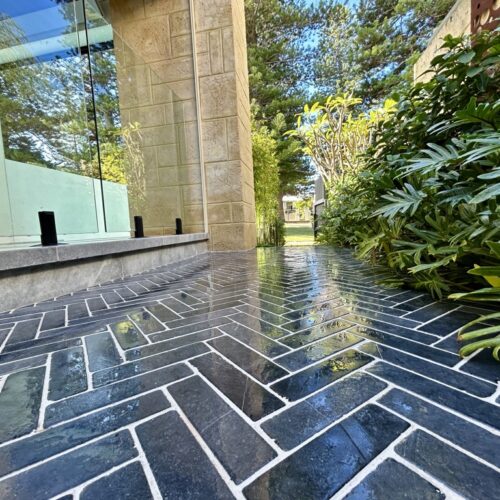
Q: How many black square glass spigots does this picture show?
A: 3